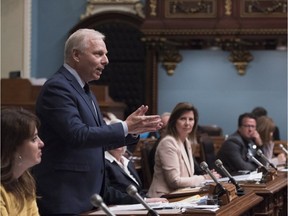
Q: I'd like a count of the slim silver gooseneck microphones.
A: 7